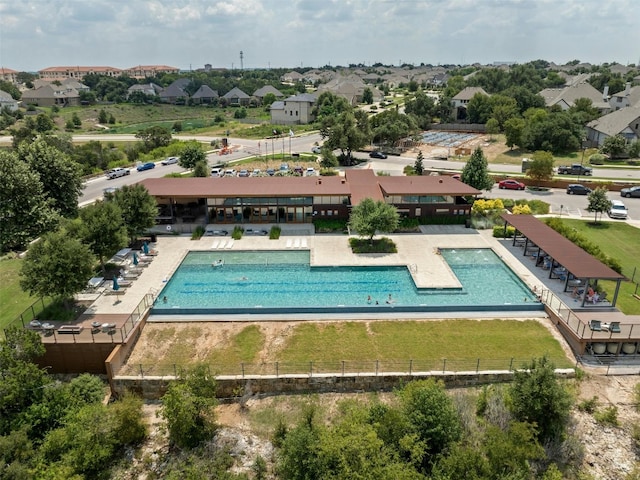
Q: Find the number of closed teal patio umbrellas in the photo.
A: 3